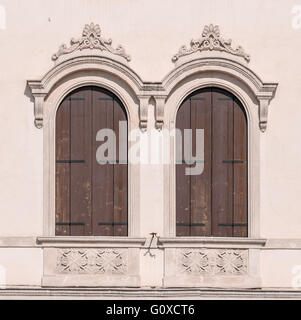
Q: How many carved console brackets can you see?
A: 4